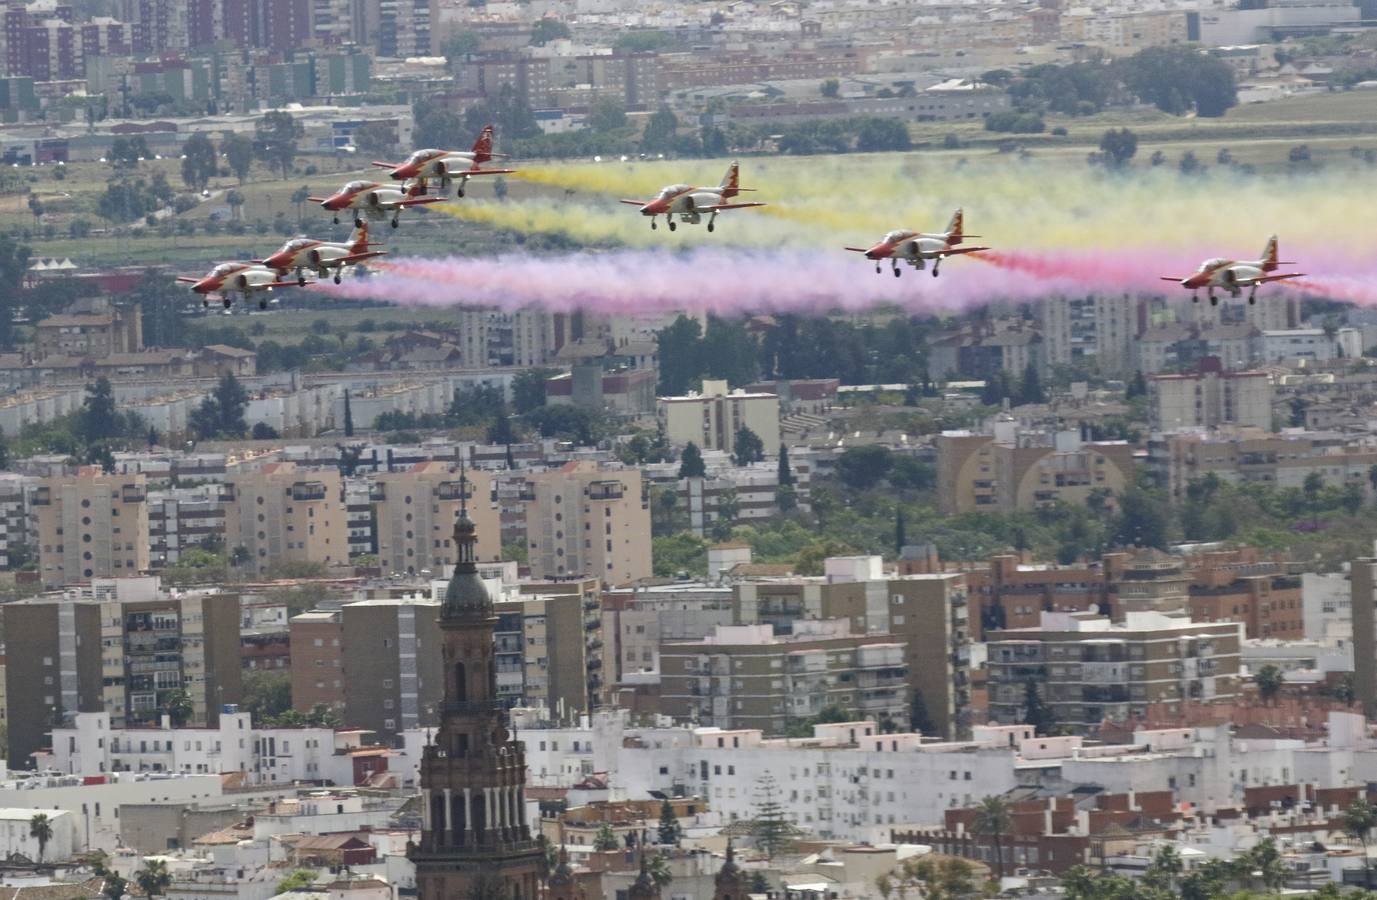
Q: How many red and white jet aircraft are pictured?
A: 7